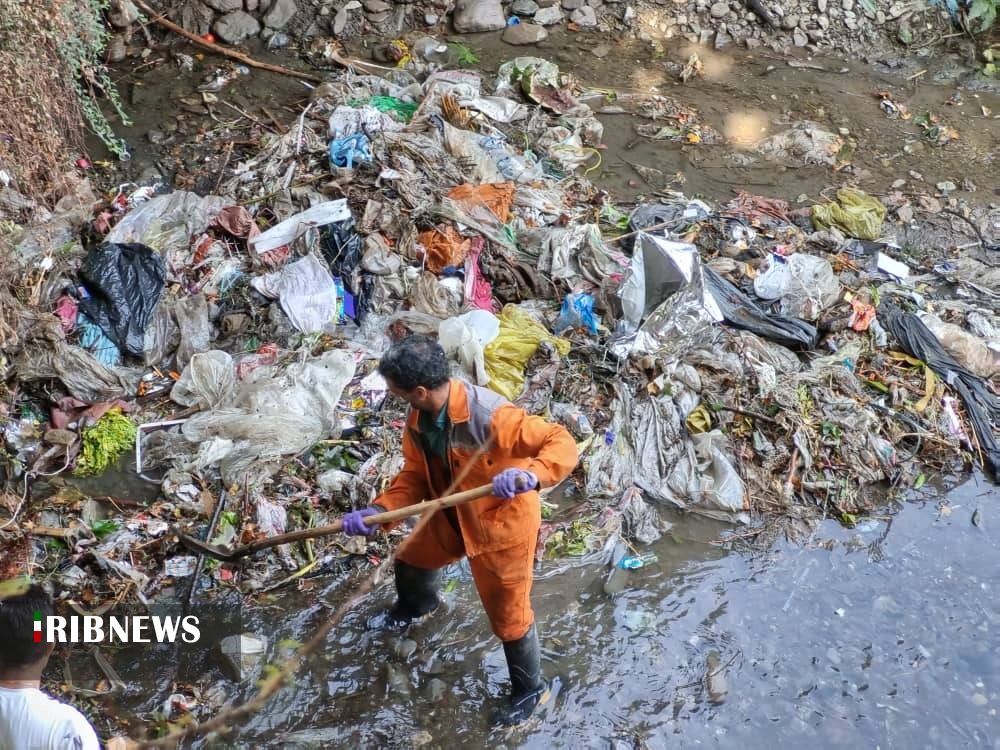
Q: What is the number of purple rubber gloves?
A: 2